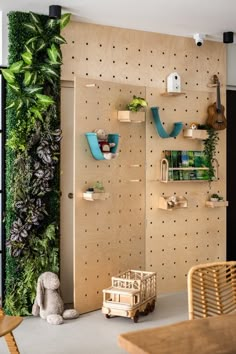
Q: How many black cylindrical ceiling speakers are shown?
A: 2